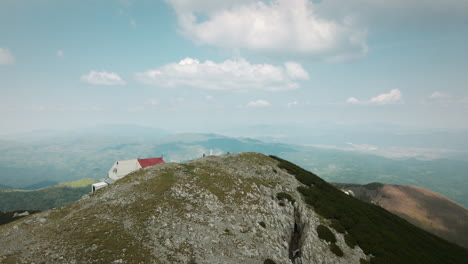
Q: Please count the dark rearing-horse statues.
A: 0